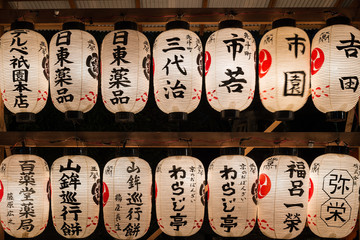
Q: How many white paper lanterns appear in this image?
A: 14